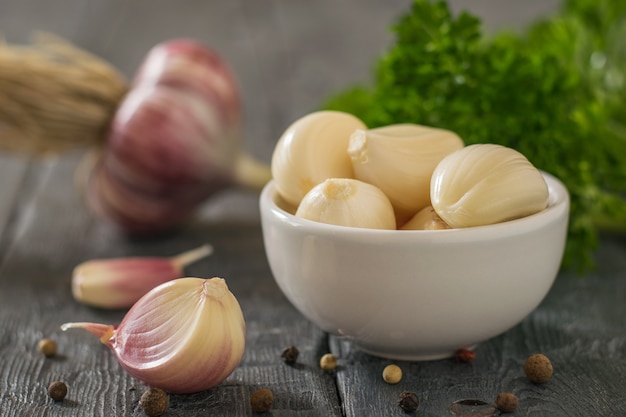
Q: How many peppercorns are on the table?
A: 11